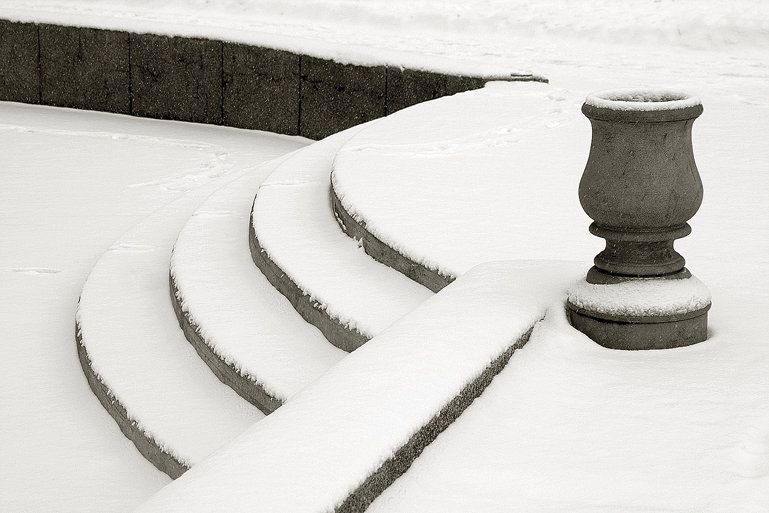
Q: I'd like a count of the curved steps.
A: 4